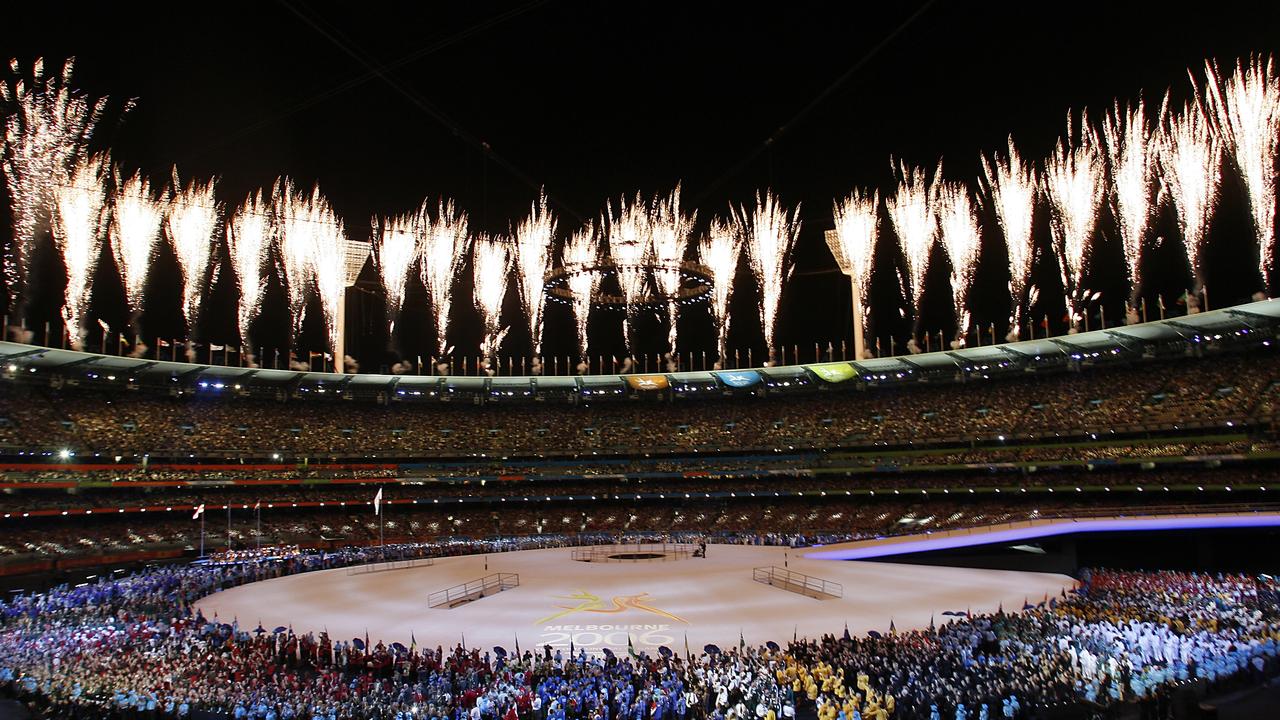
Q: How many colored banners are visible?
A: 3